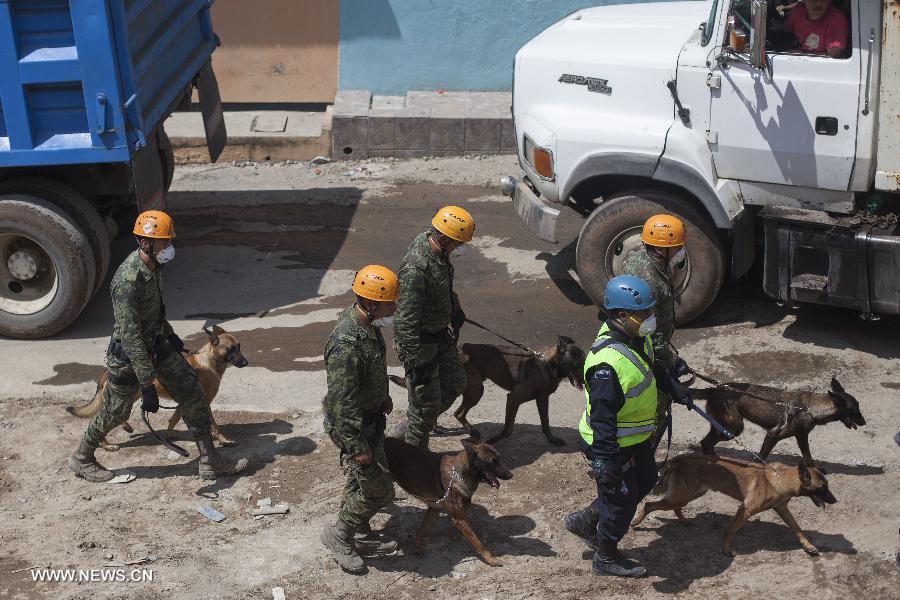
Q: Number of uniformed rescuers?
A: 5